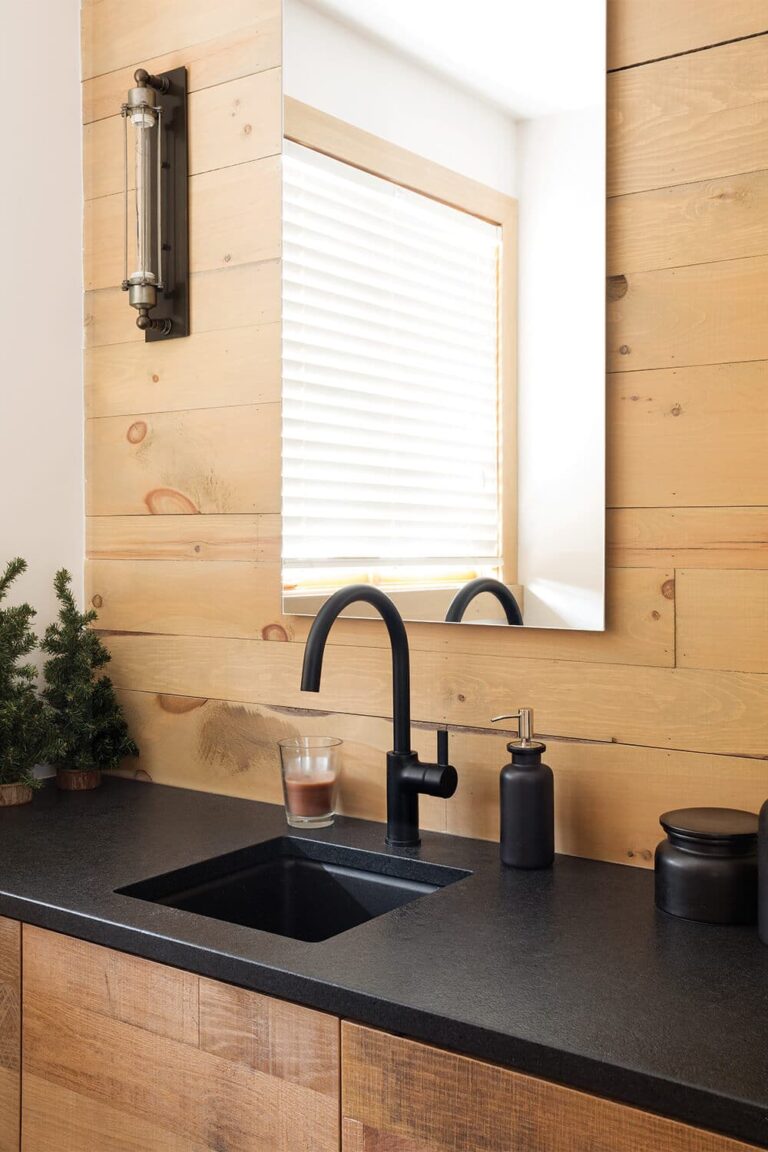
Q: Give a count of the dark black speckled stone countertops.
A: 1